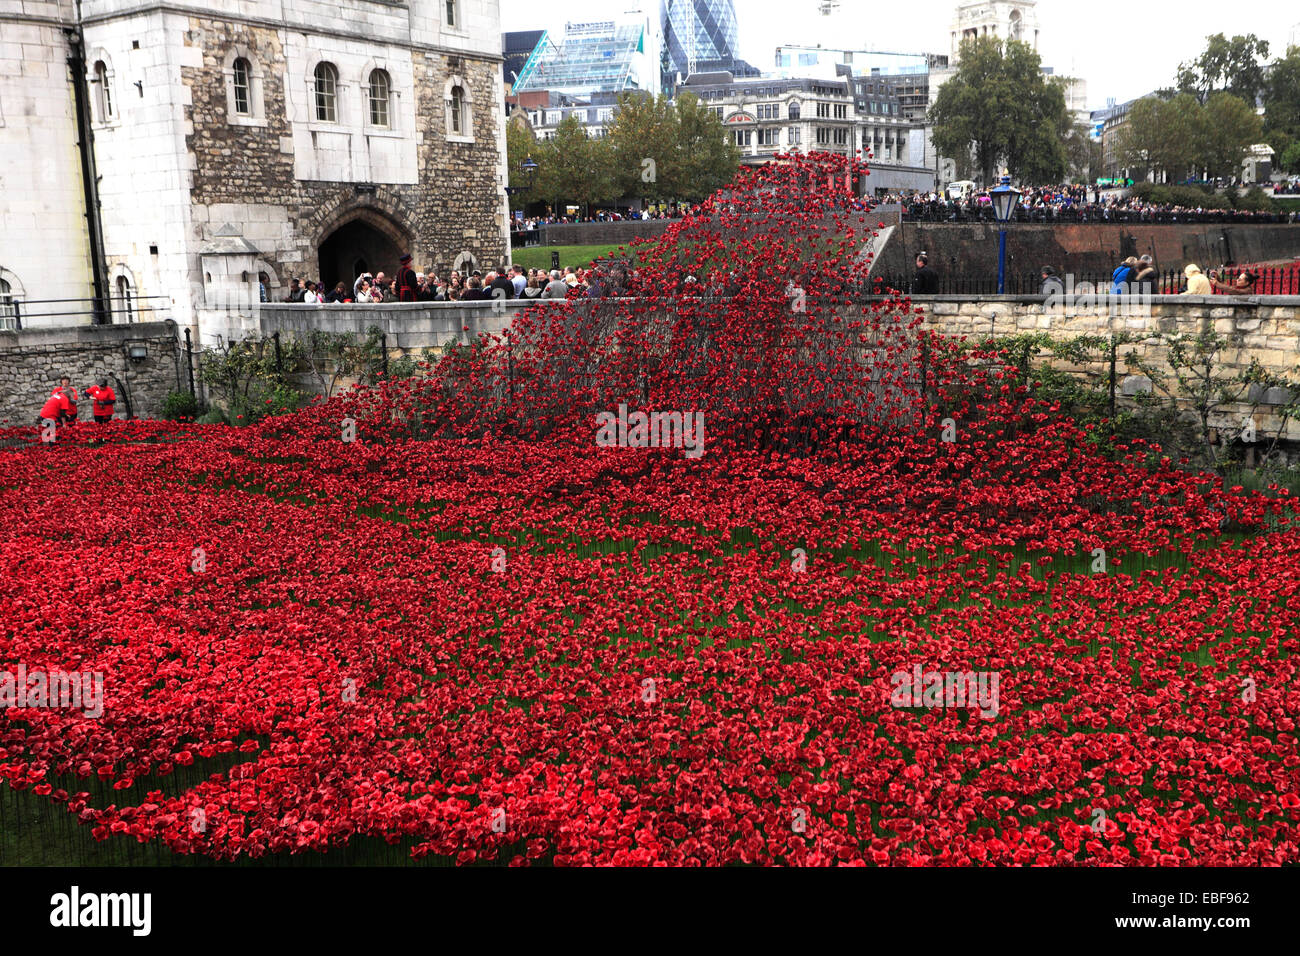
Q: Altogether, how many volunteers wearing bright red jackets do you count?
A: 3